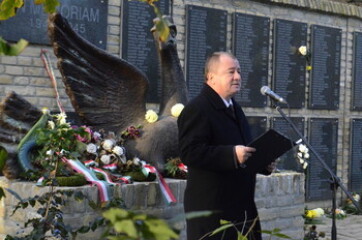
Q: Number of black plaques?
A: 11